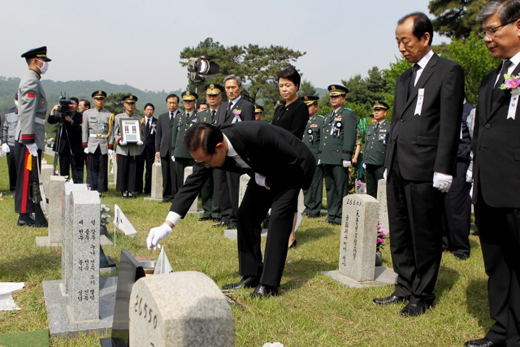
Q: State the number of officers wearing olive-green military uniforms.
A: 5